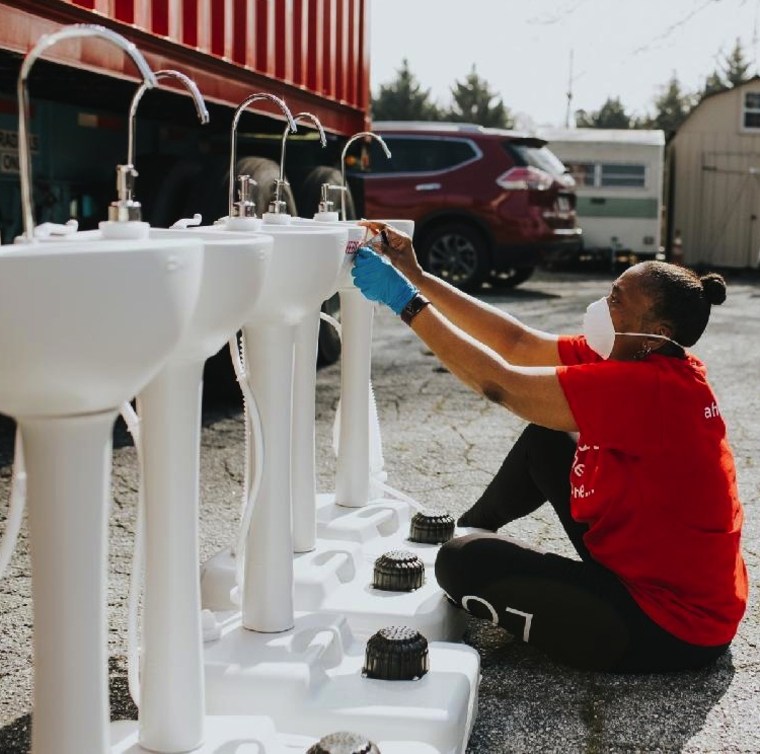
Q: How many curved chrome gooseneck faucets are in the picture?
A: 5